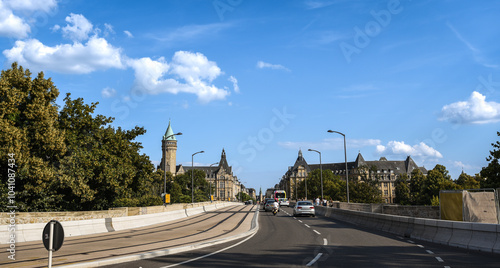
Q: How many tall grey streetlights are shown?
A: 5